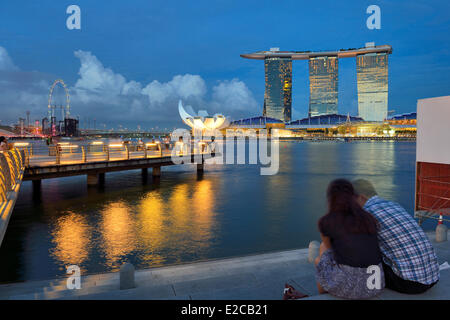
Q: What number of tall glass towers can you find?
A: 3